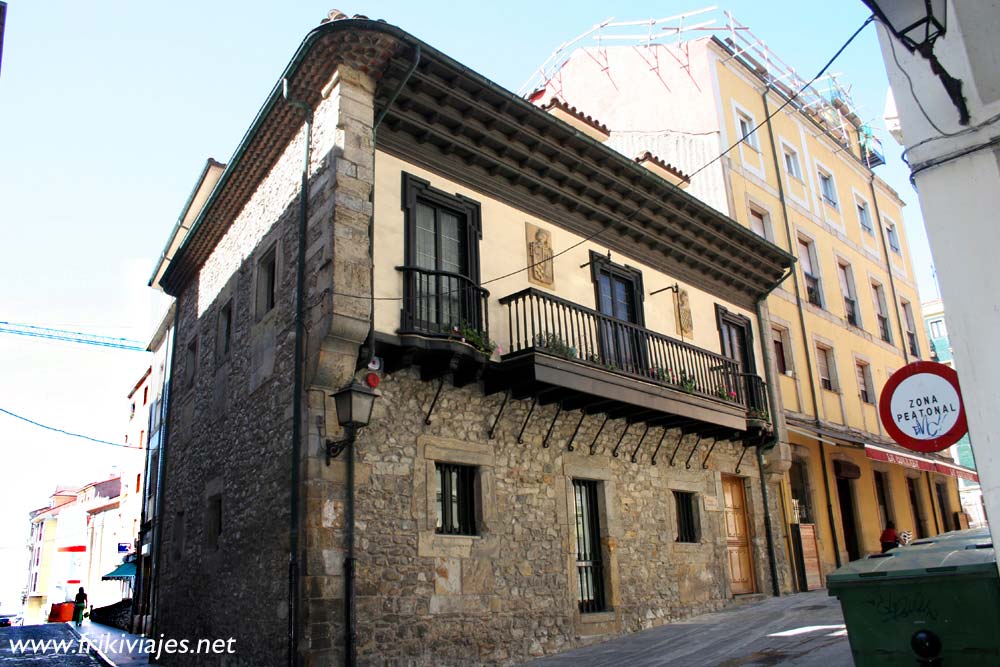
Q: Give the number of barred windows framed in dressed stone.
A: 3